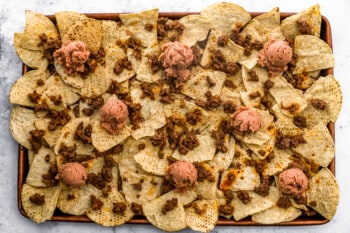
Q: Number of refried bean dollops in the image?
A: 8